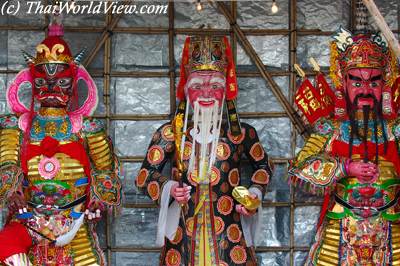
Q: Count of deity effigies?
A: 3